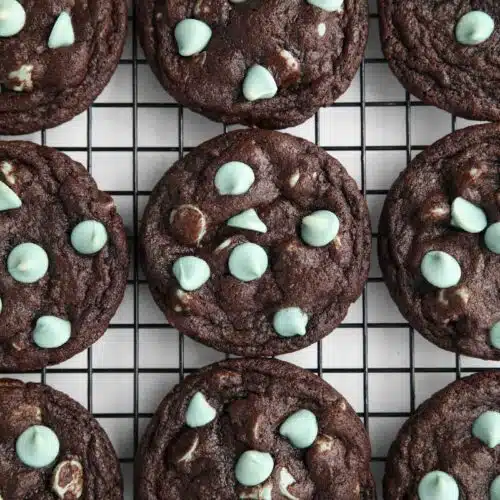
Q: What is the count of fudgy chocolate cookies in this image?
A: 9